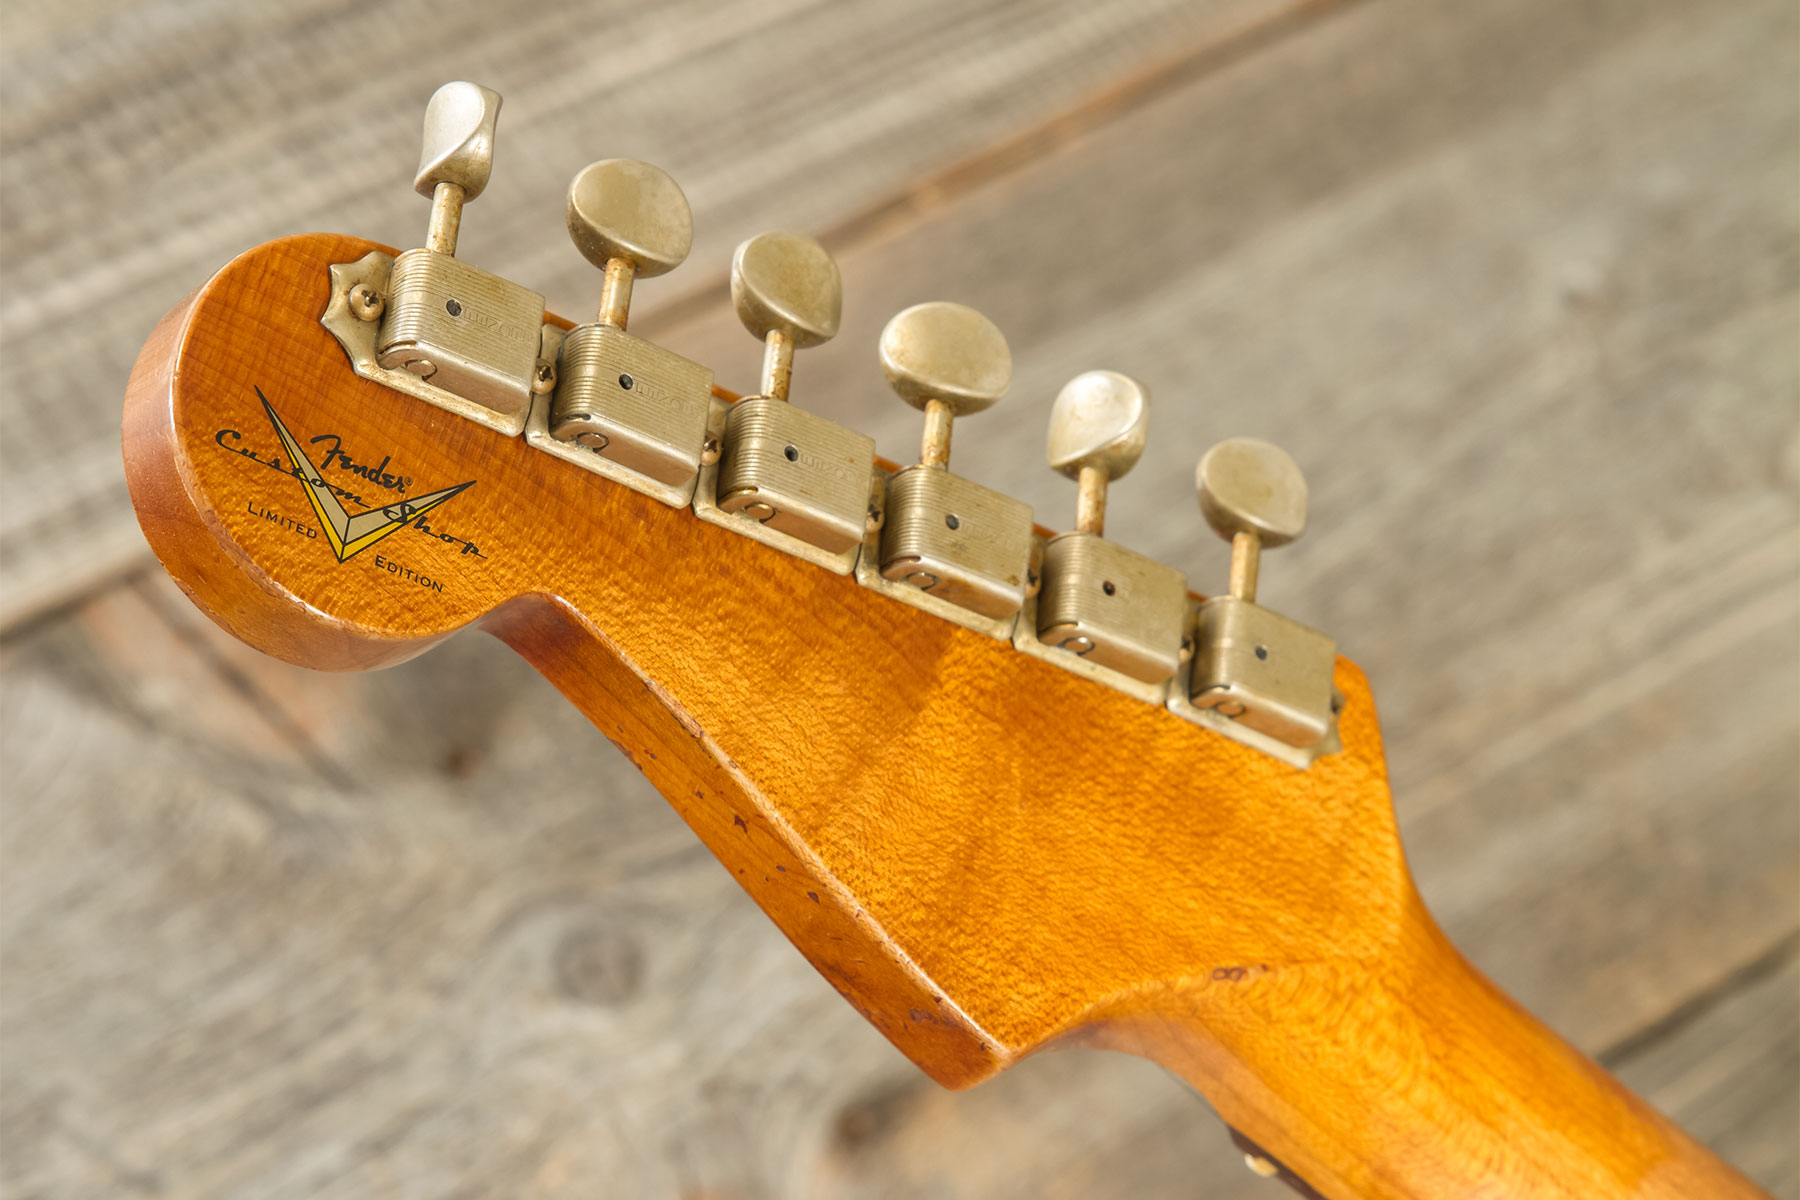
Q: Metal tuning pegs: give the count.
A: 6